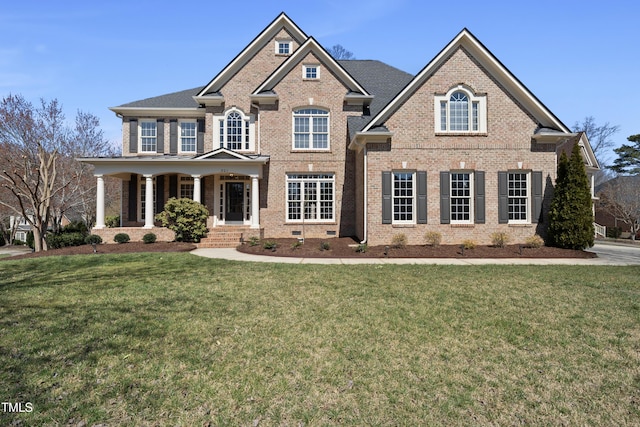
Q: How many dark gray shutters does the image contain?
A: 14